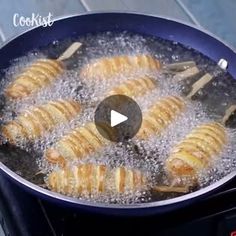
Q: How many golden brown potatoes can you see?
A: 8